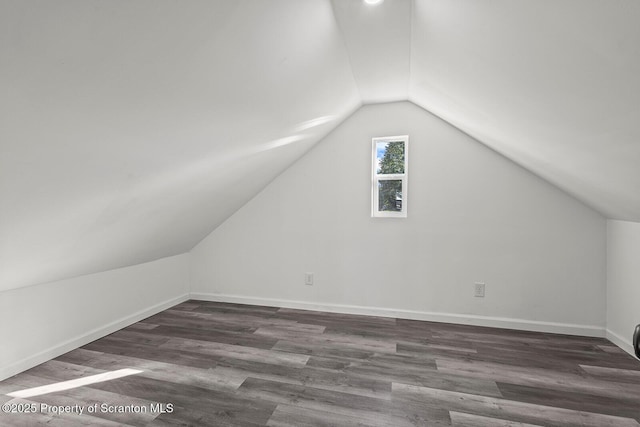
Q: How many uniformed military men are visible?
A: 0